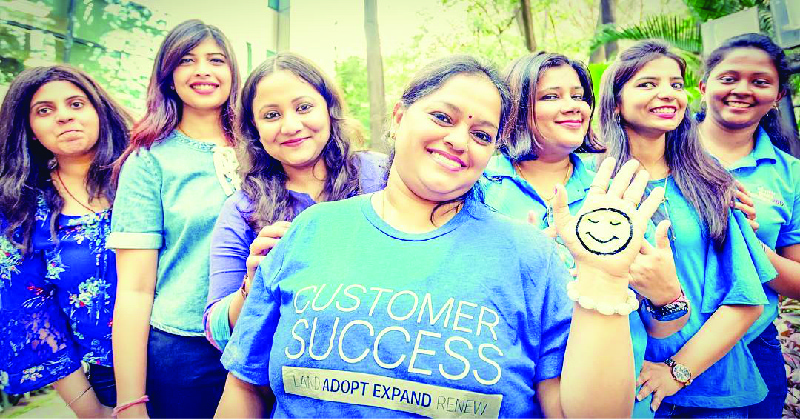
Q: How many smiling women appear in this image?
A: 6